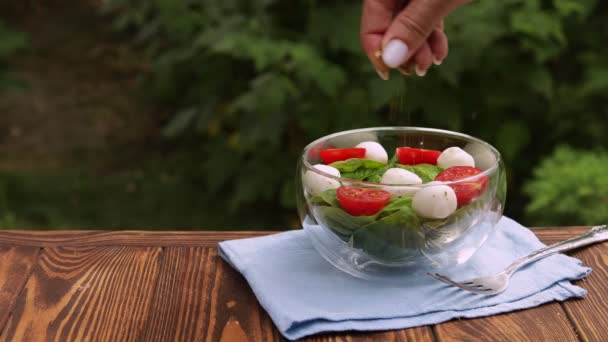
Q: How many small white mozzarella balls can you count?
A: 5